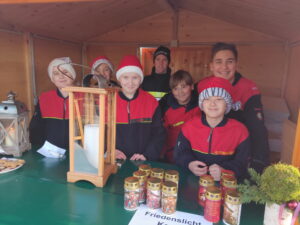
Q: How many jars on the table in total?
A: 12